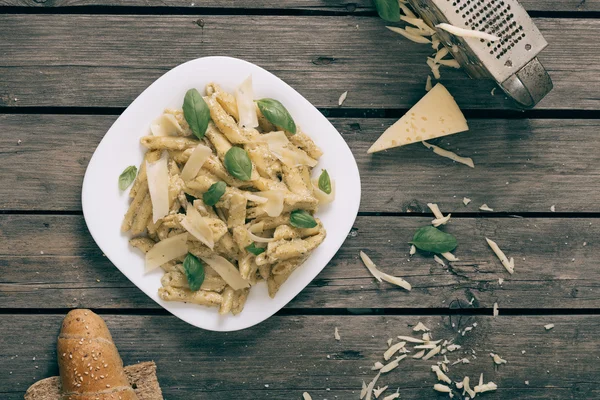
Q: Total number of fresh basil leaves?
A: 11